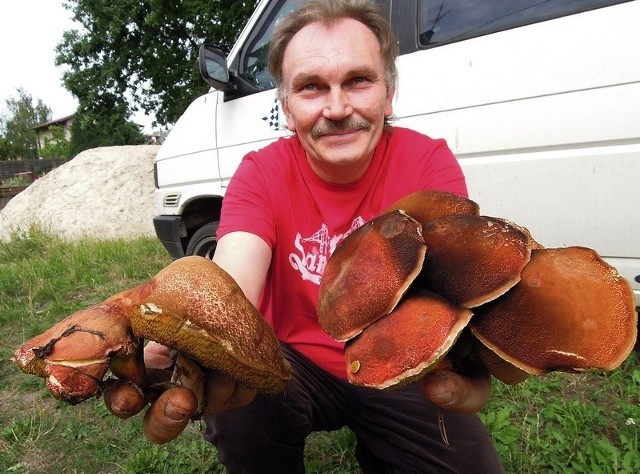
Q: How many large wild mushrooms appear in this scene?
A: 7